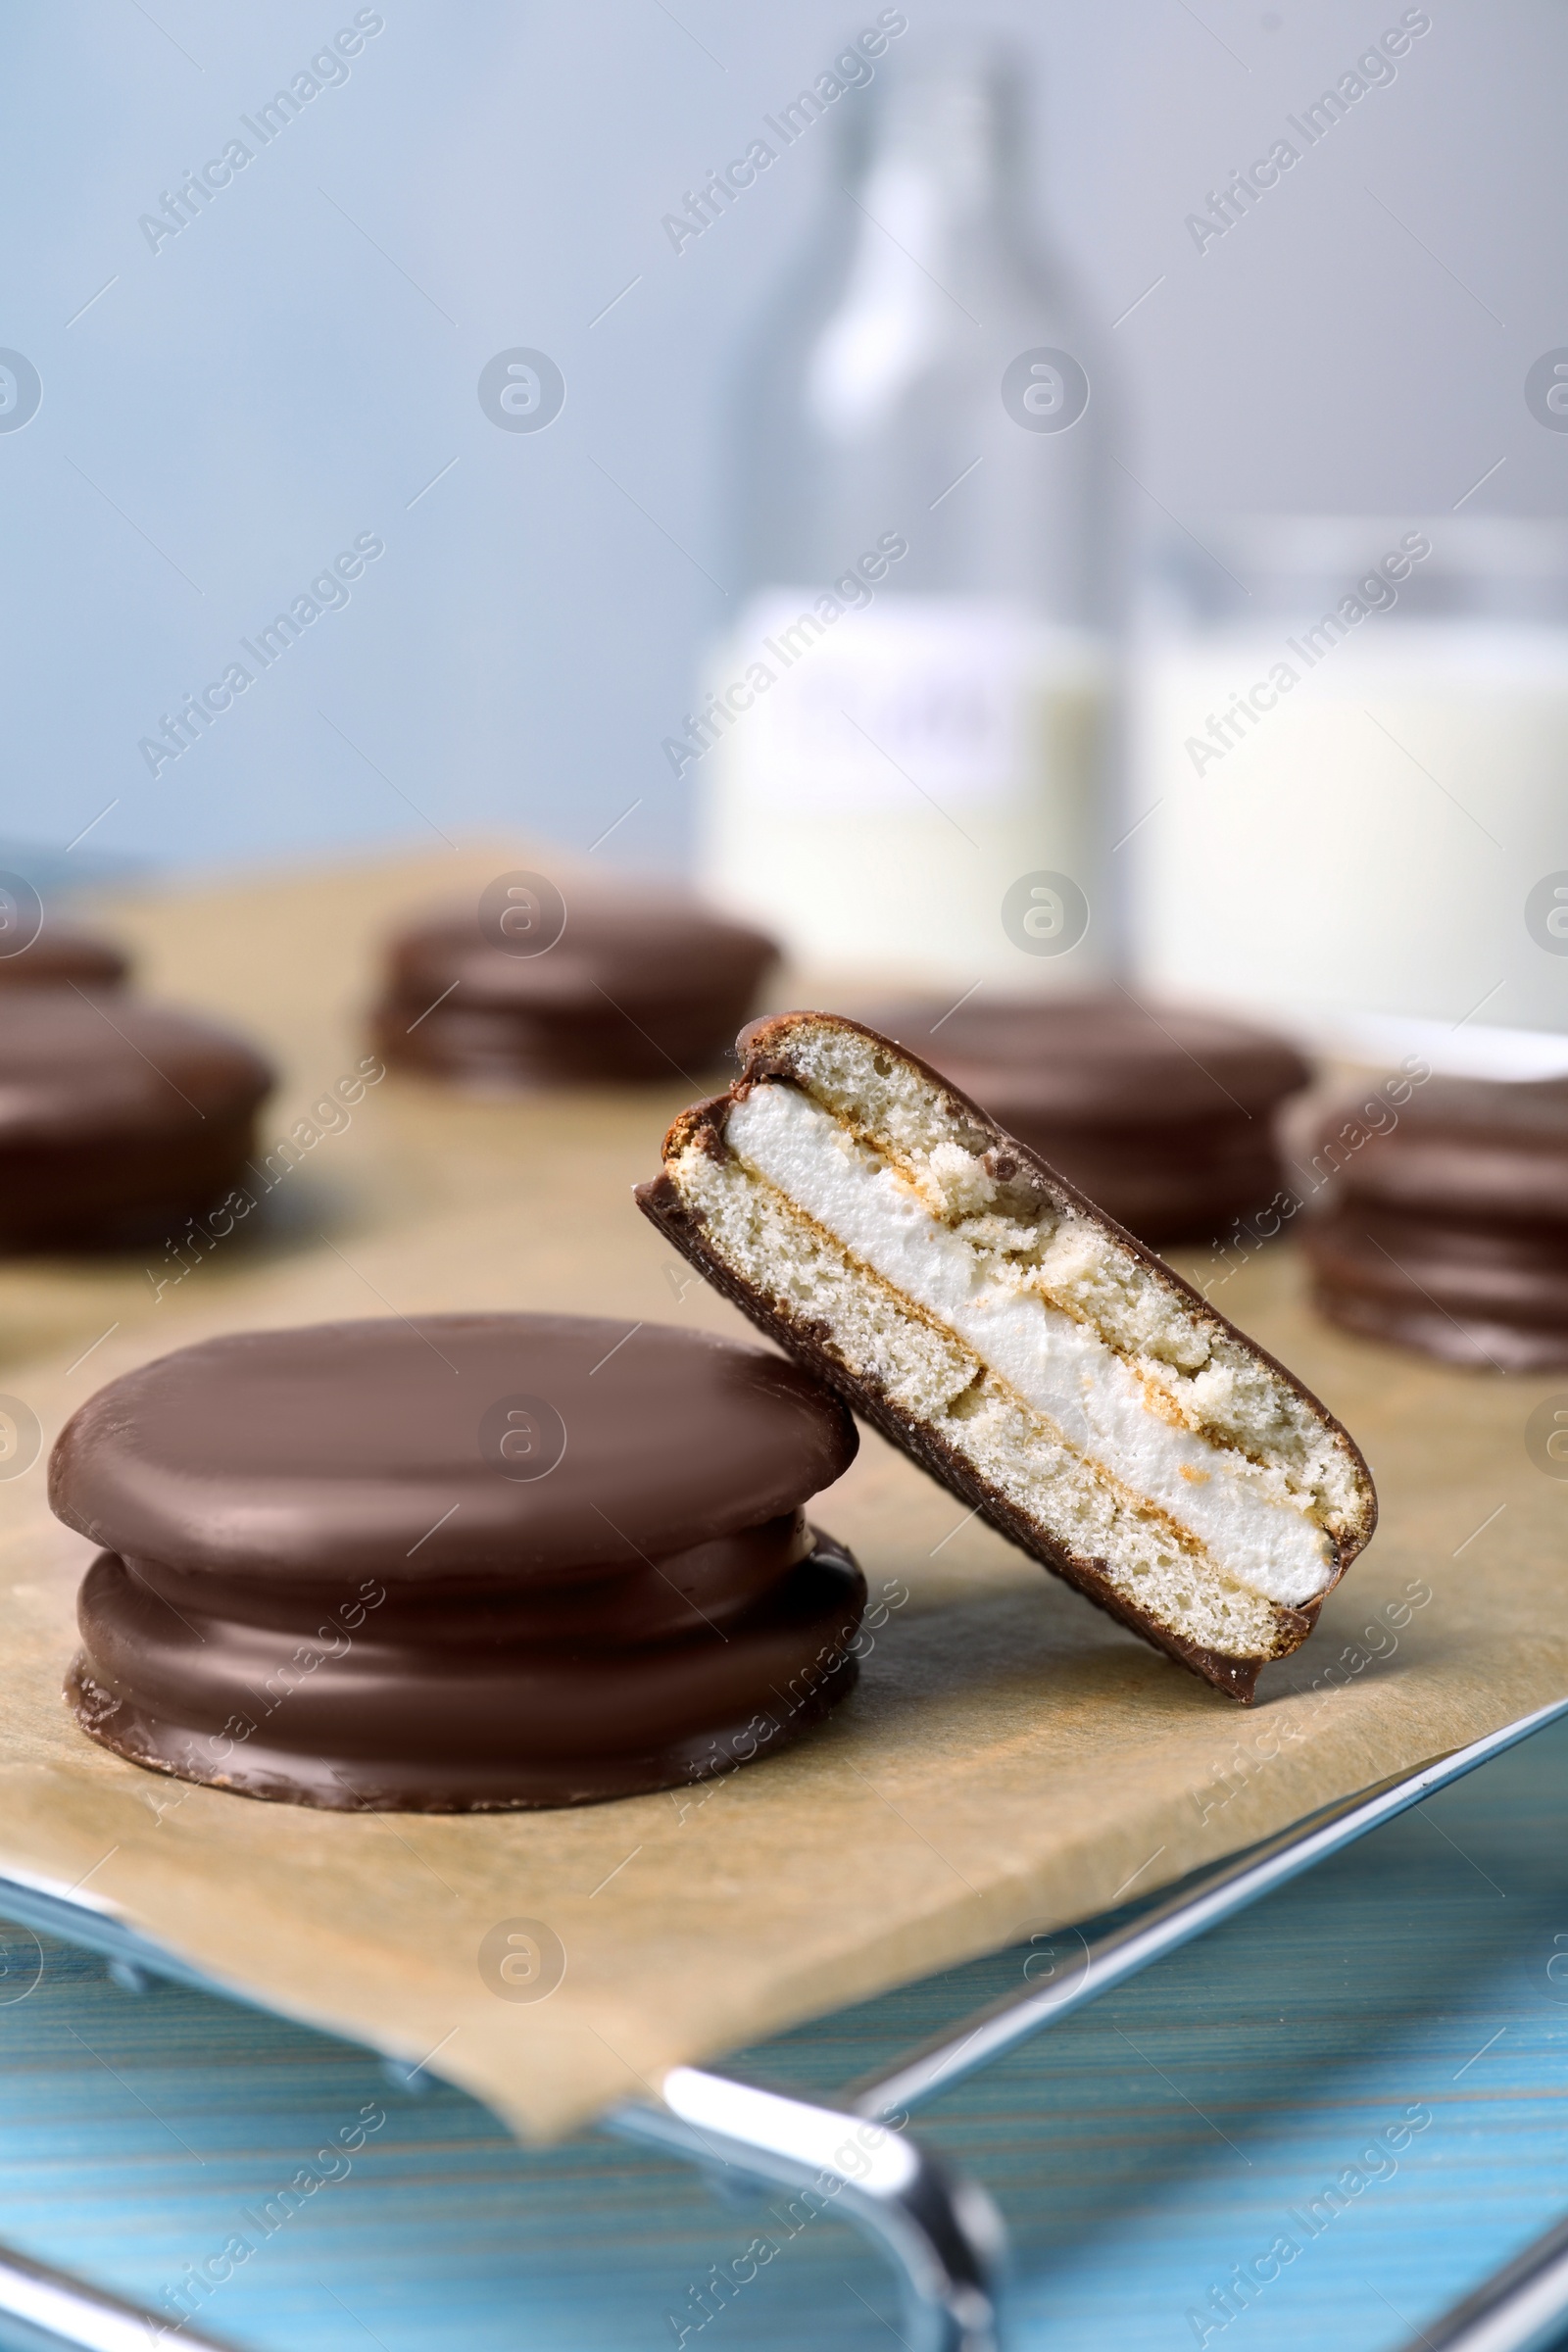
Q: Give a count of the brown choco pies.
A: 7